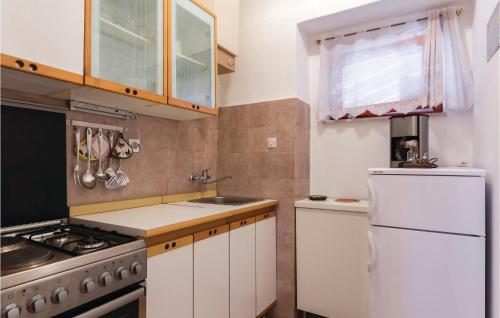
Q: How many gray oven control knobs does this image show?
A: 7